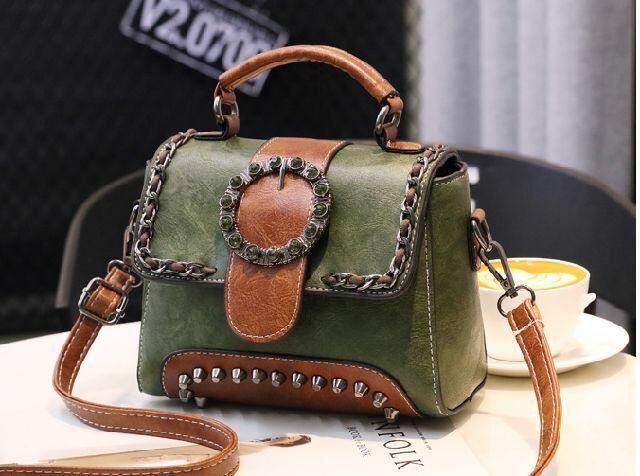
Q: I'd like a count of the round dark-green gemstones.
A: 14